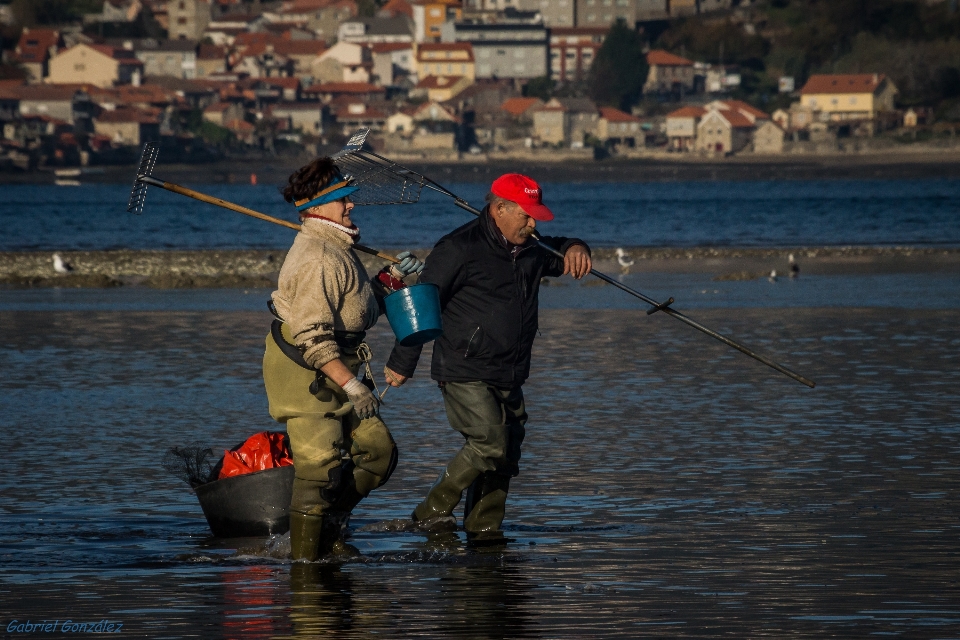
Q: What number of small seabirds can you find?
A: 4